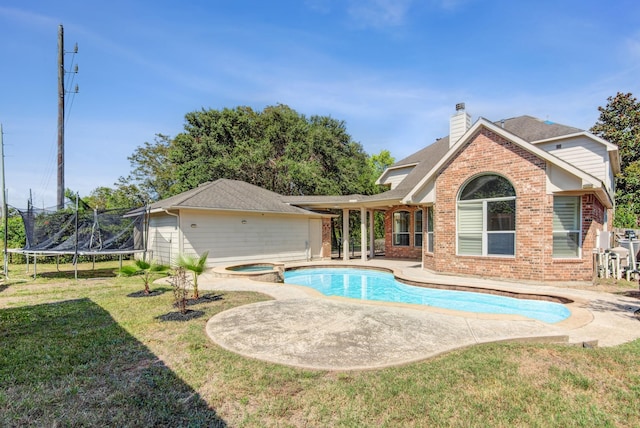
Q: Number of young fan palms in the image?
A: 2